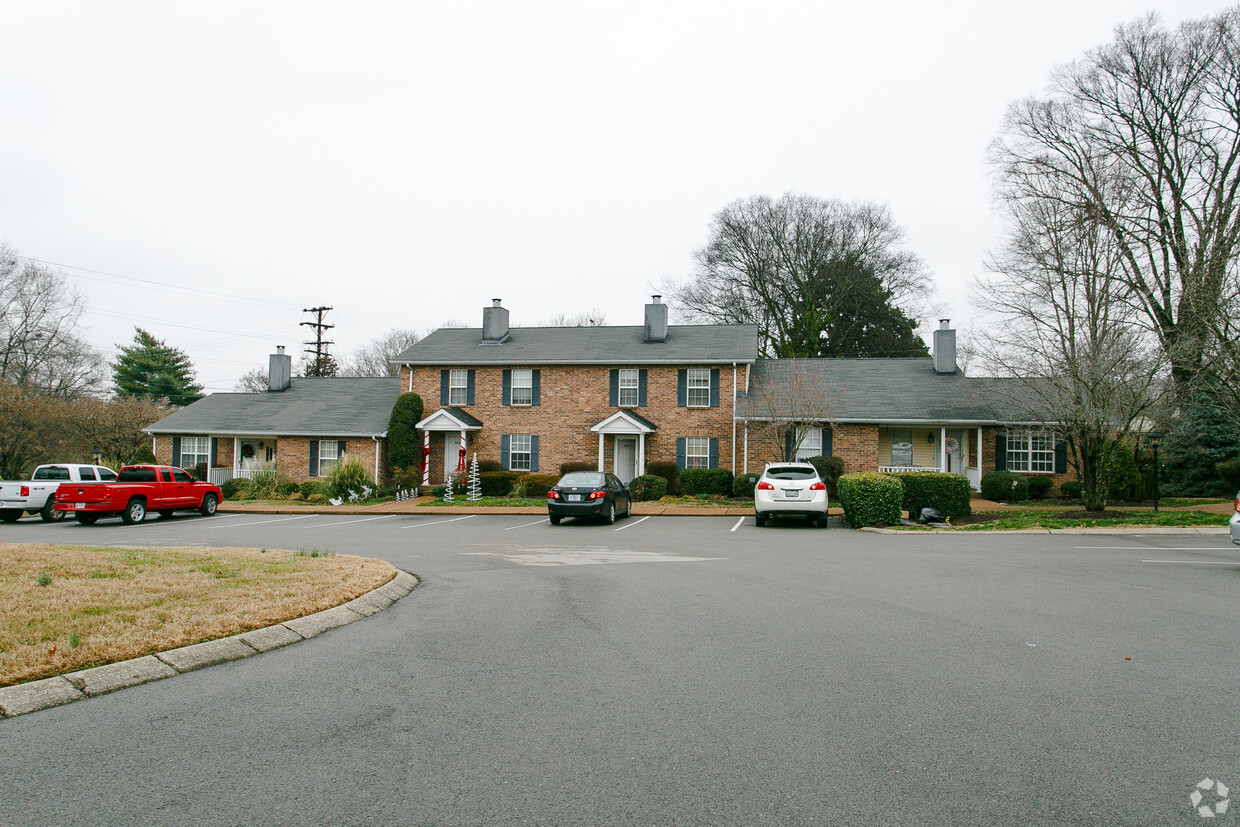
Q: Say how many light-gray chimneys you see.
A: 4